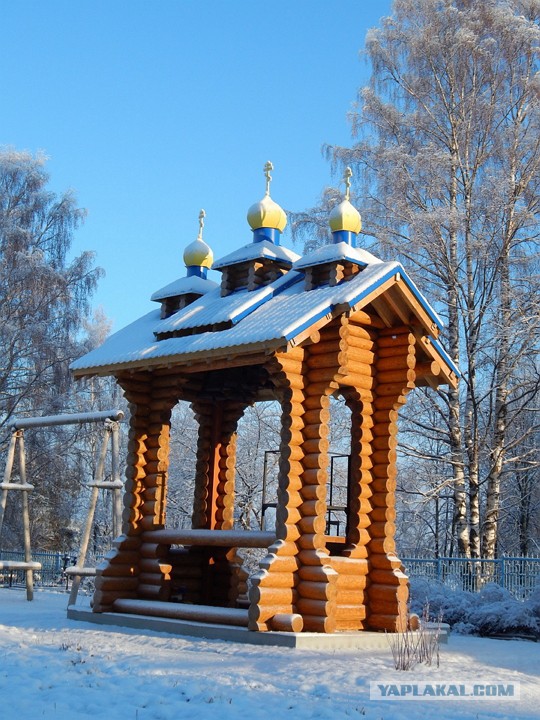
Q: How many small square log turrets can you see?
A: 3